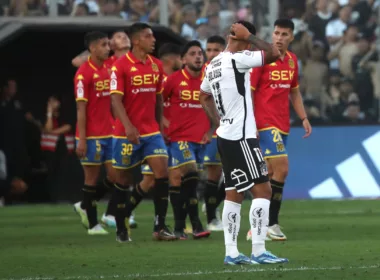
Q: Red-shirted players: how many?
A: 7